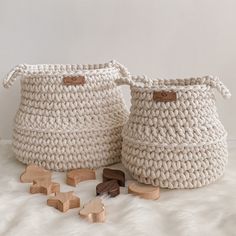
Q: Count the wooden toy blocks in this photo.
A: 8